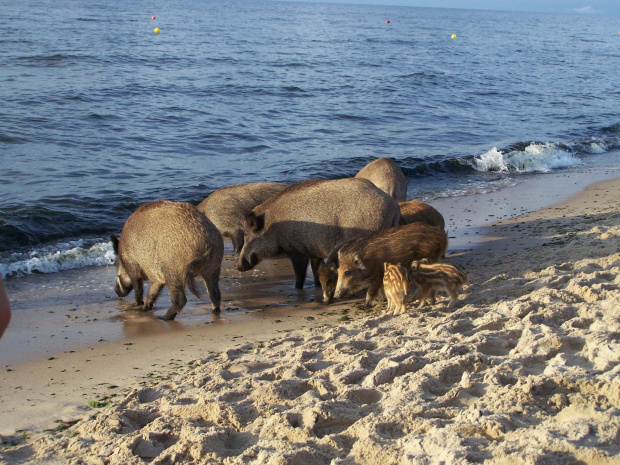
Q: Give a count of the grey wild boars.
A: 4